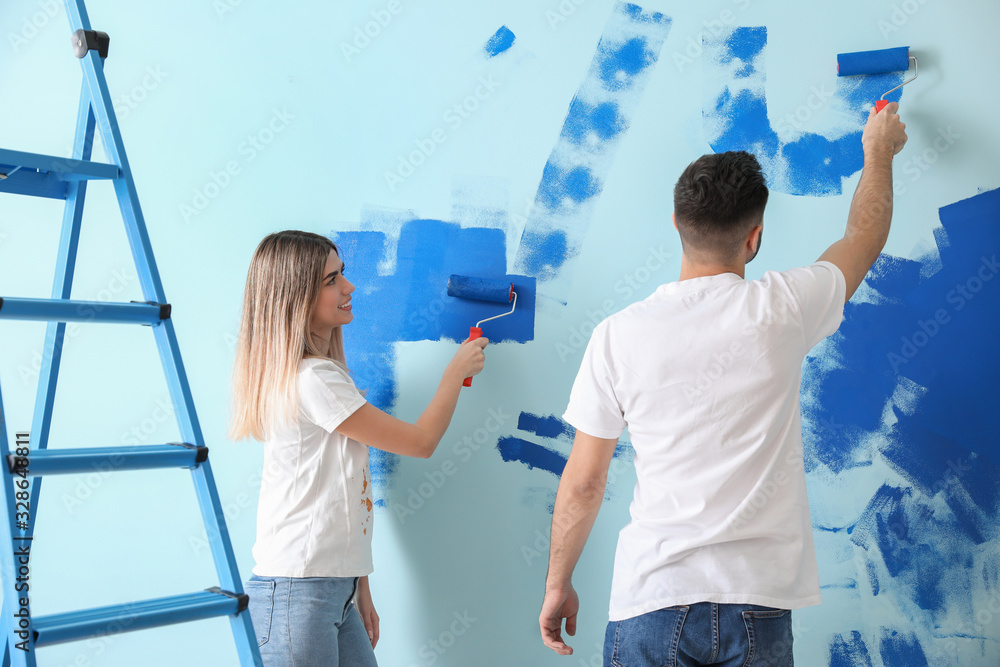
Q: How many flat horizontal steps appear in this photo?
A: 4